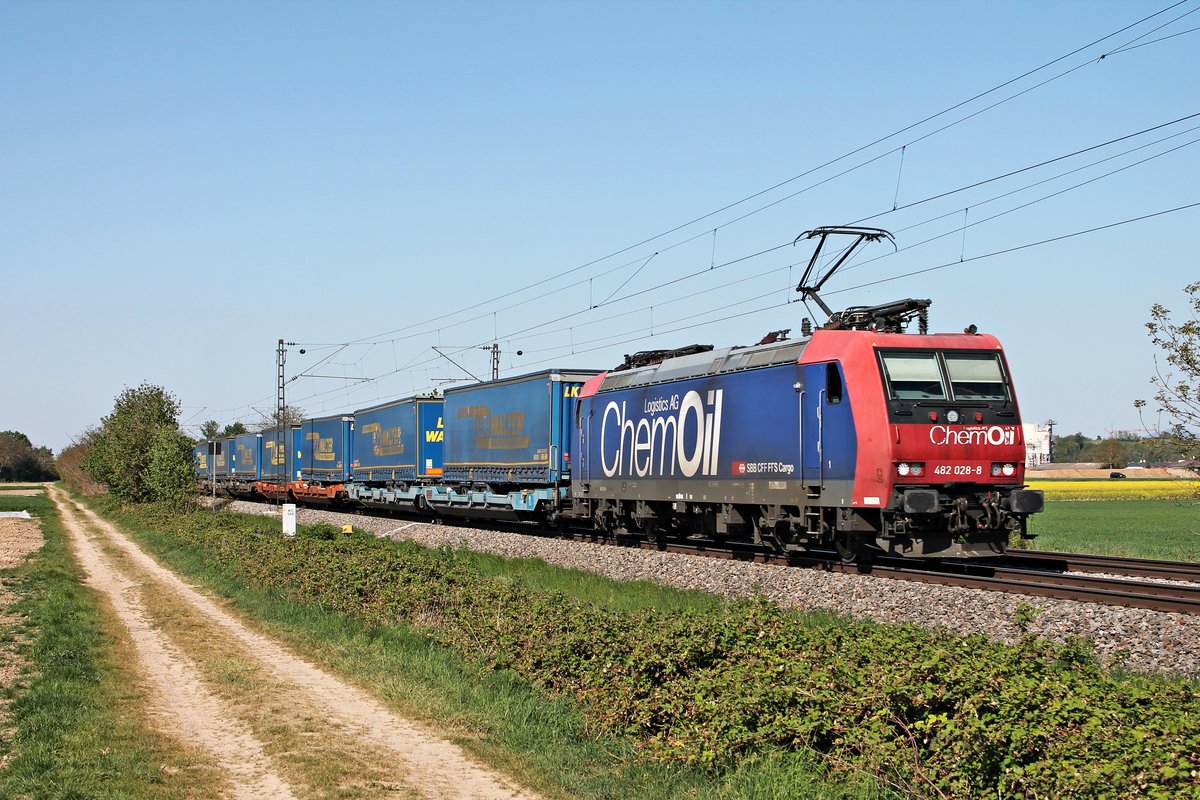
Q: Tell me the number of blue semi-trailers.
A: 7